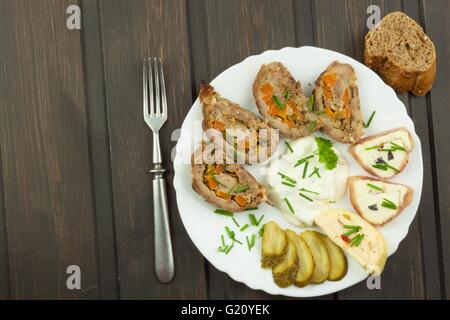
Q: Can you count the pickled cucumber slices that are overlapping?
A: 5